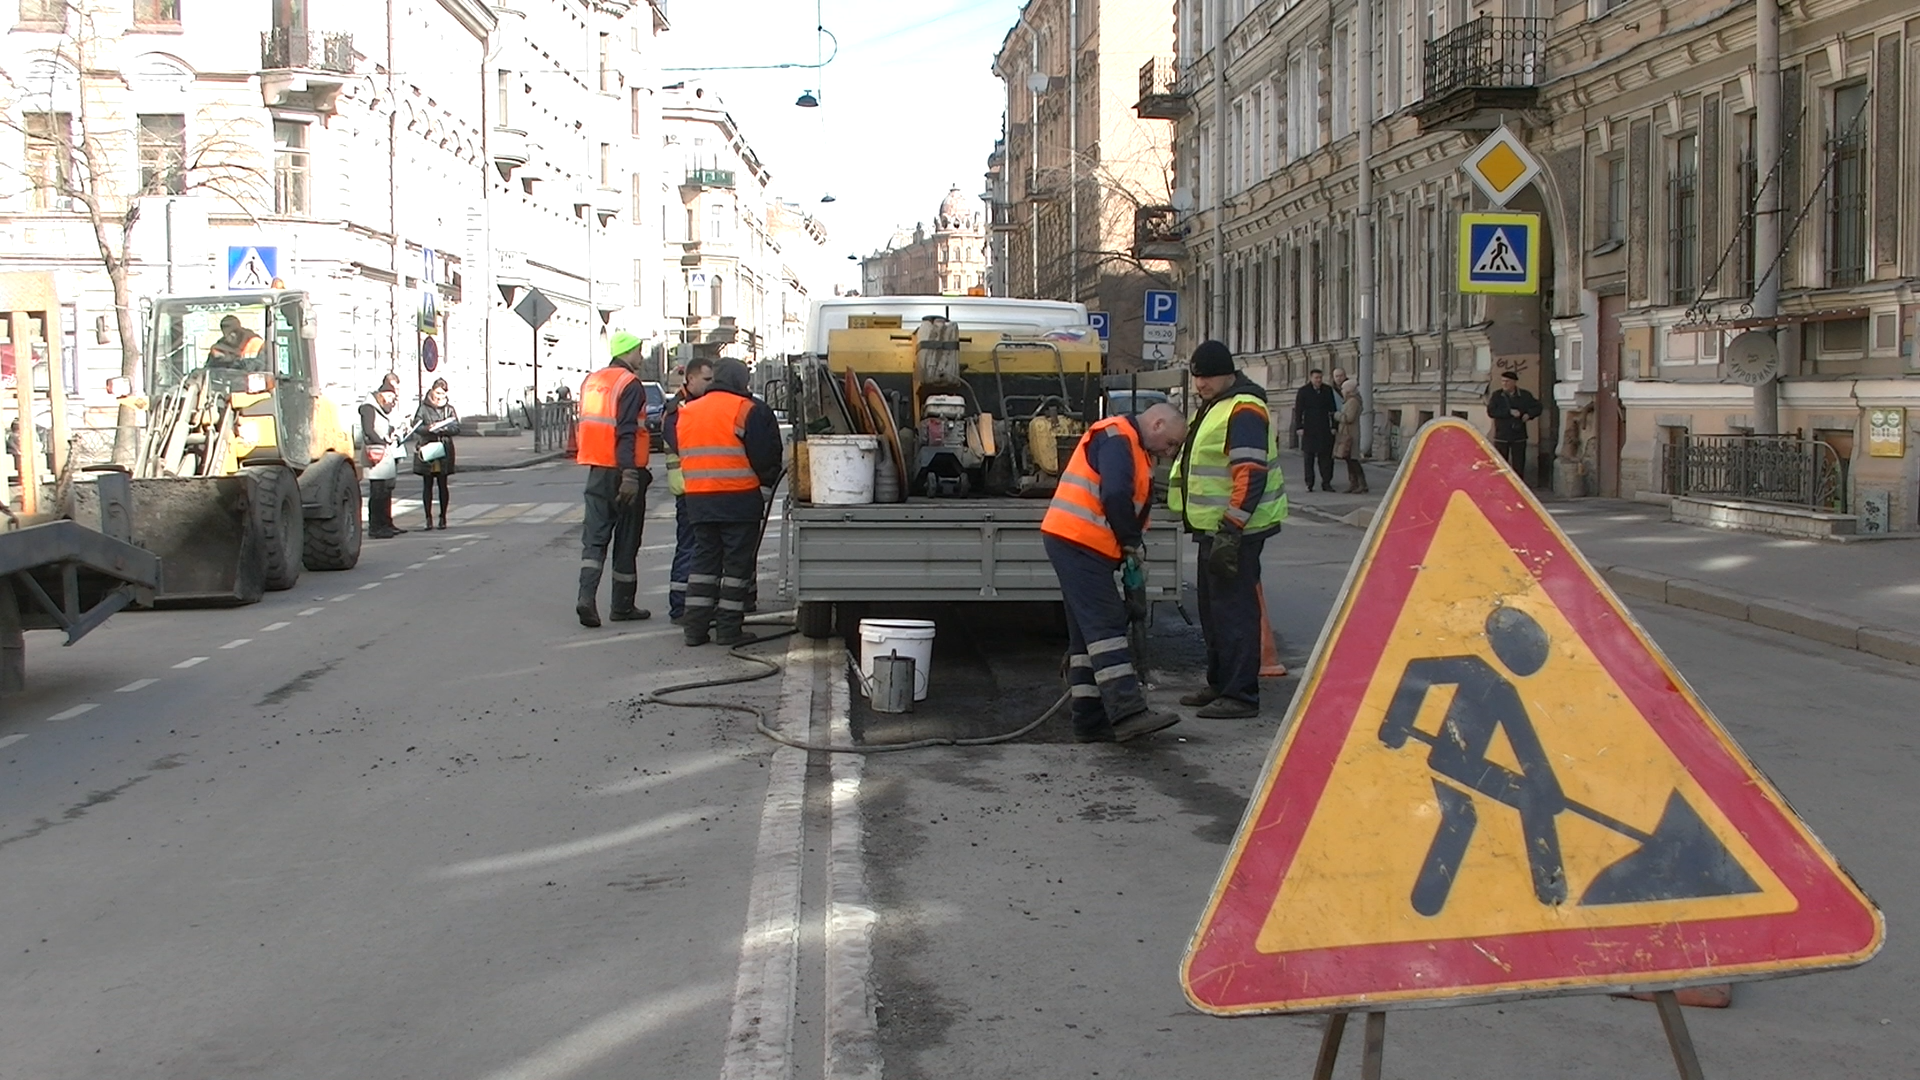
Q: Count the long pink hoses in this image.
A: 0